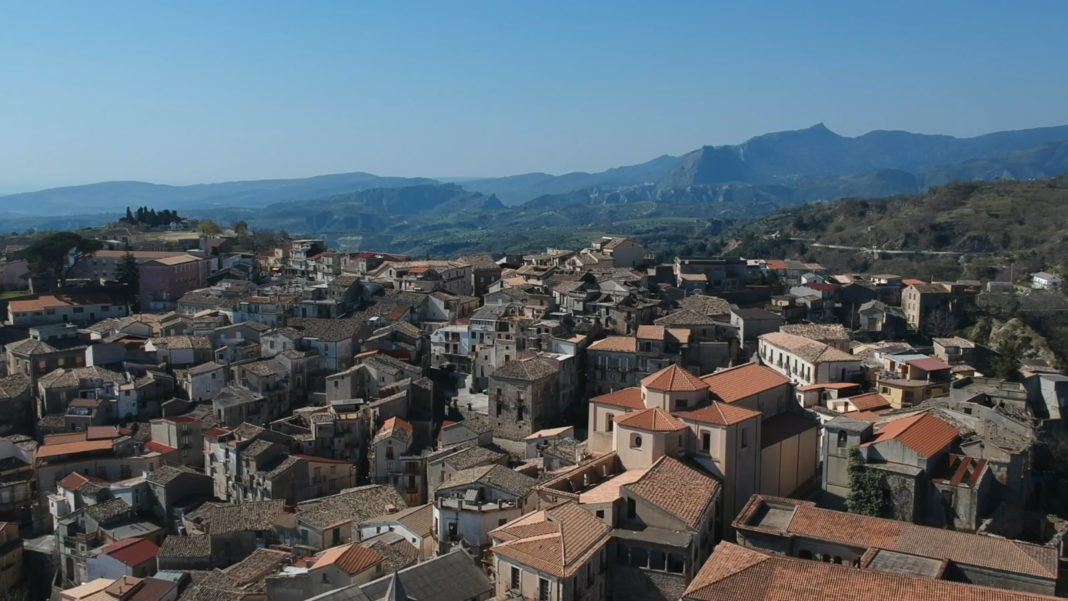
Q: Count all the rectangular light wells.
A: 2